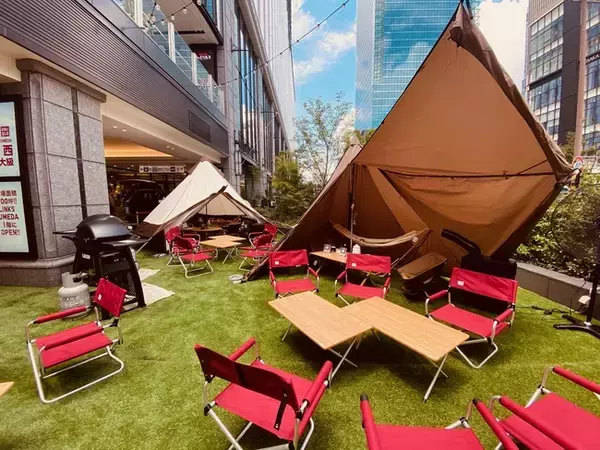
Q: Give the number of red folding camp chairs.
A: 11